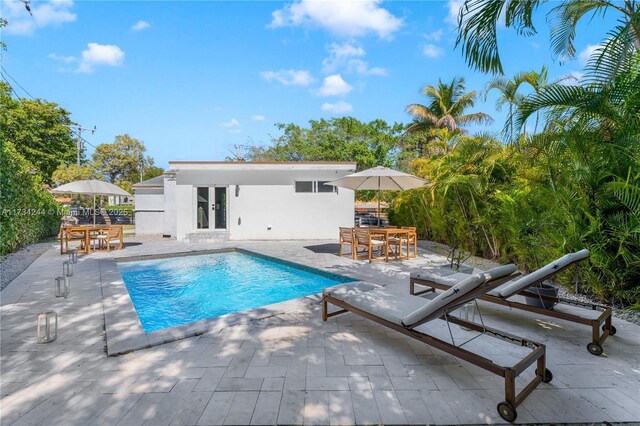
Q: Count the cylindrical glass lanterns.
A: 4